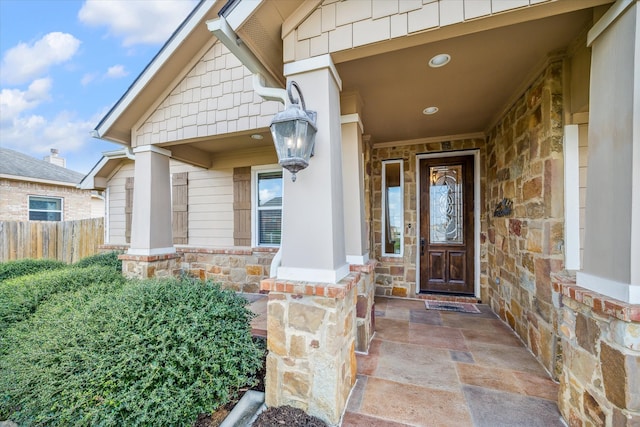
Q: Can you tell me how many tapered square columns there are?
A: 4